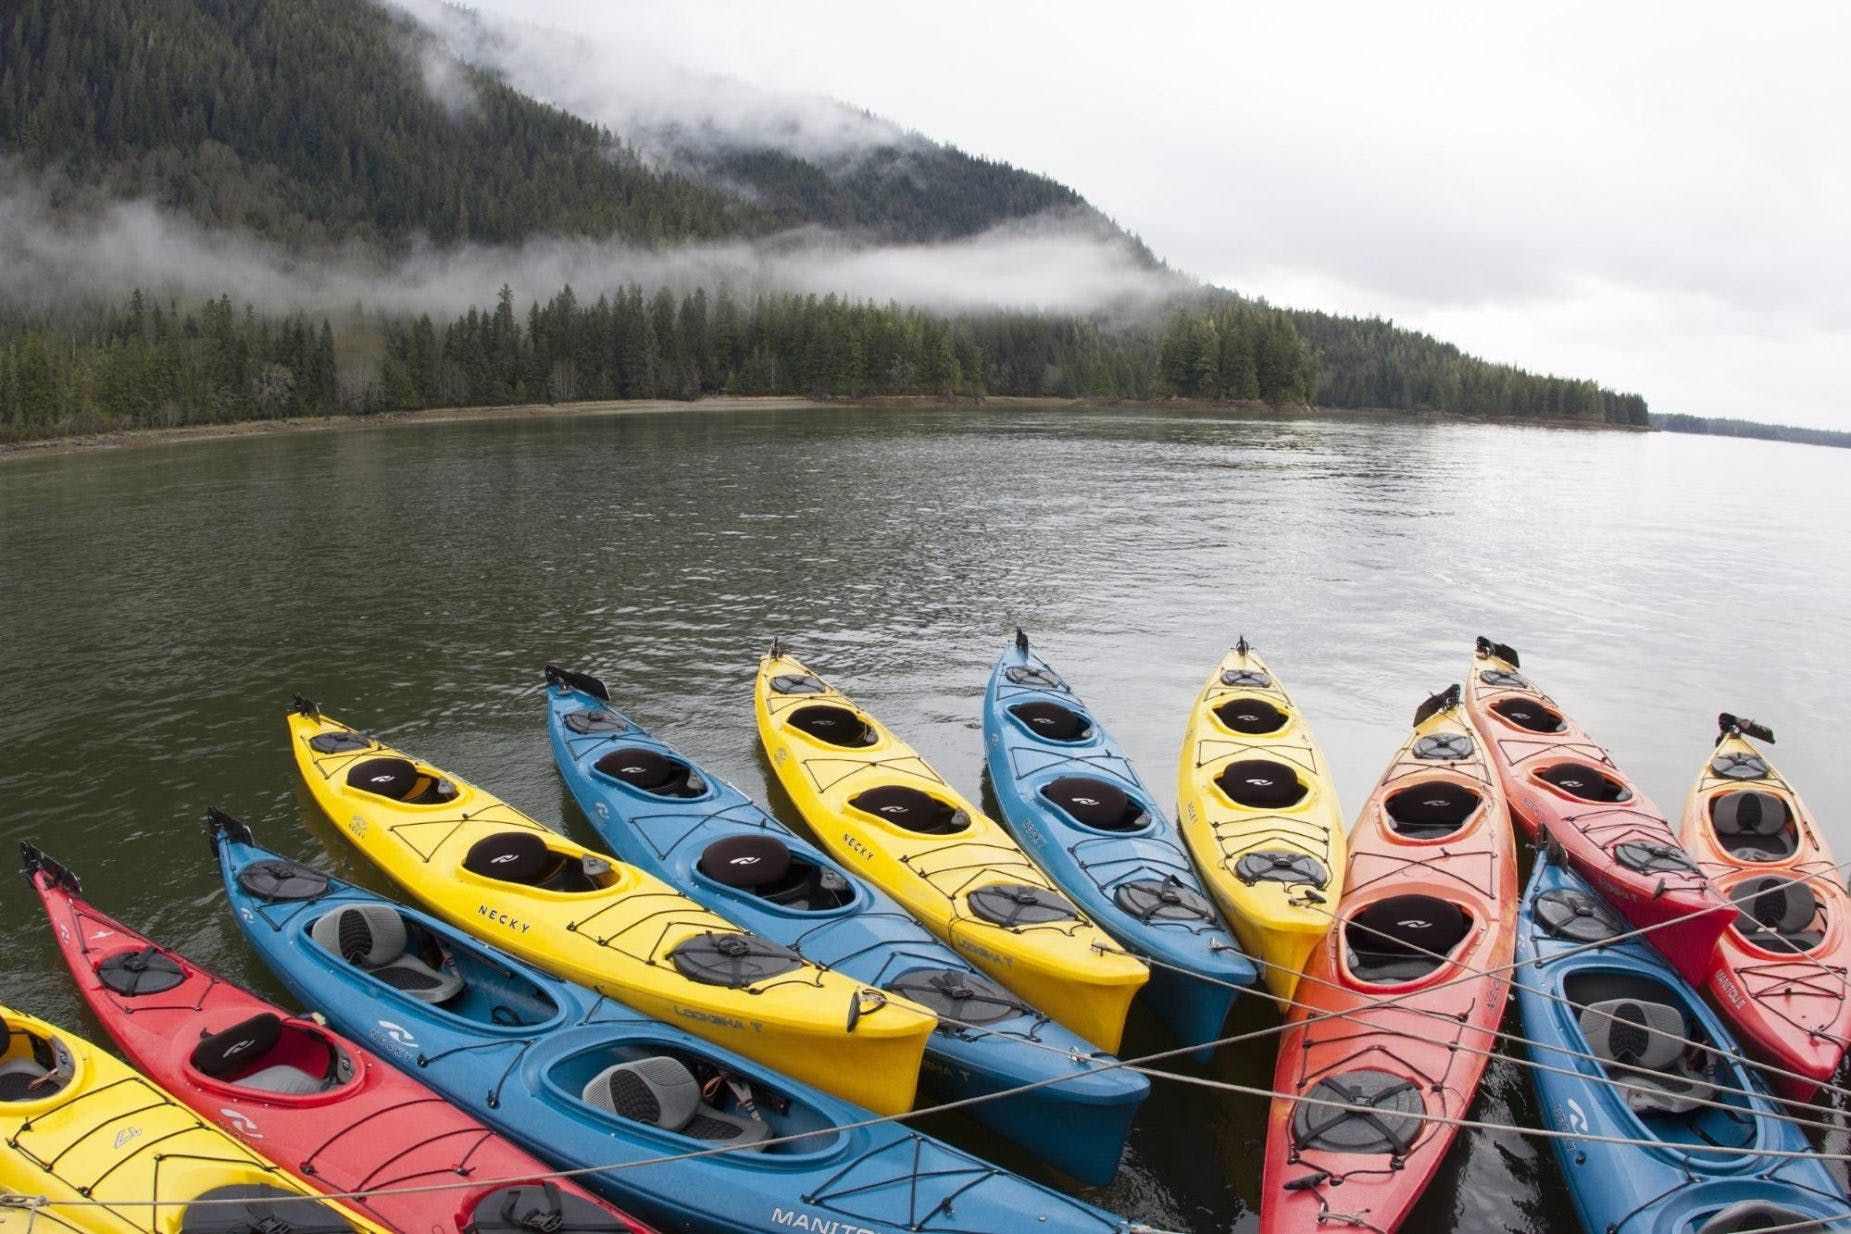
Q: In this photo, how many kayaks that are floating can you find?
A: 12